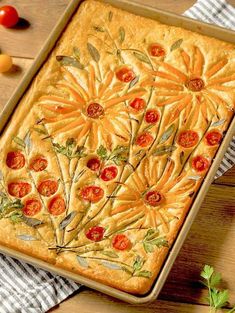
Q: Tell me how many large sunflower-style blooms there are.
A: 3